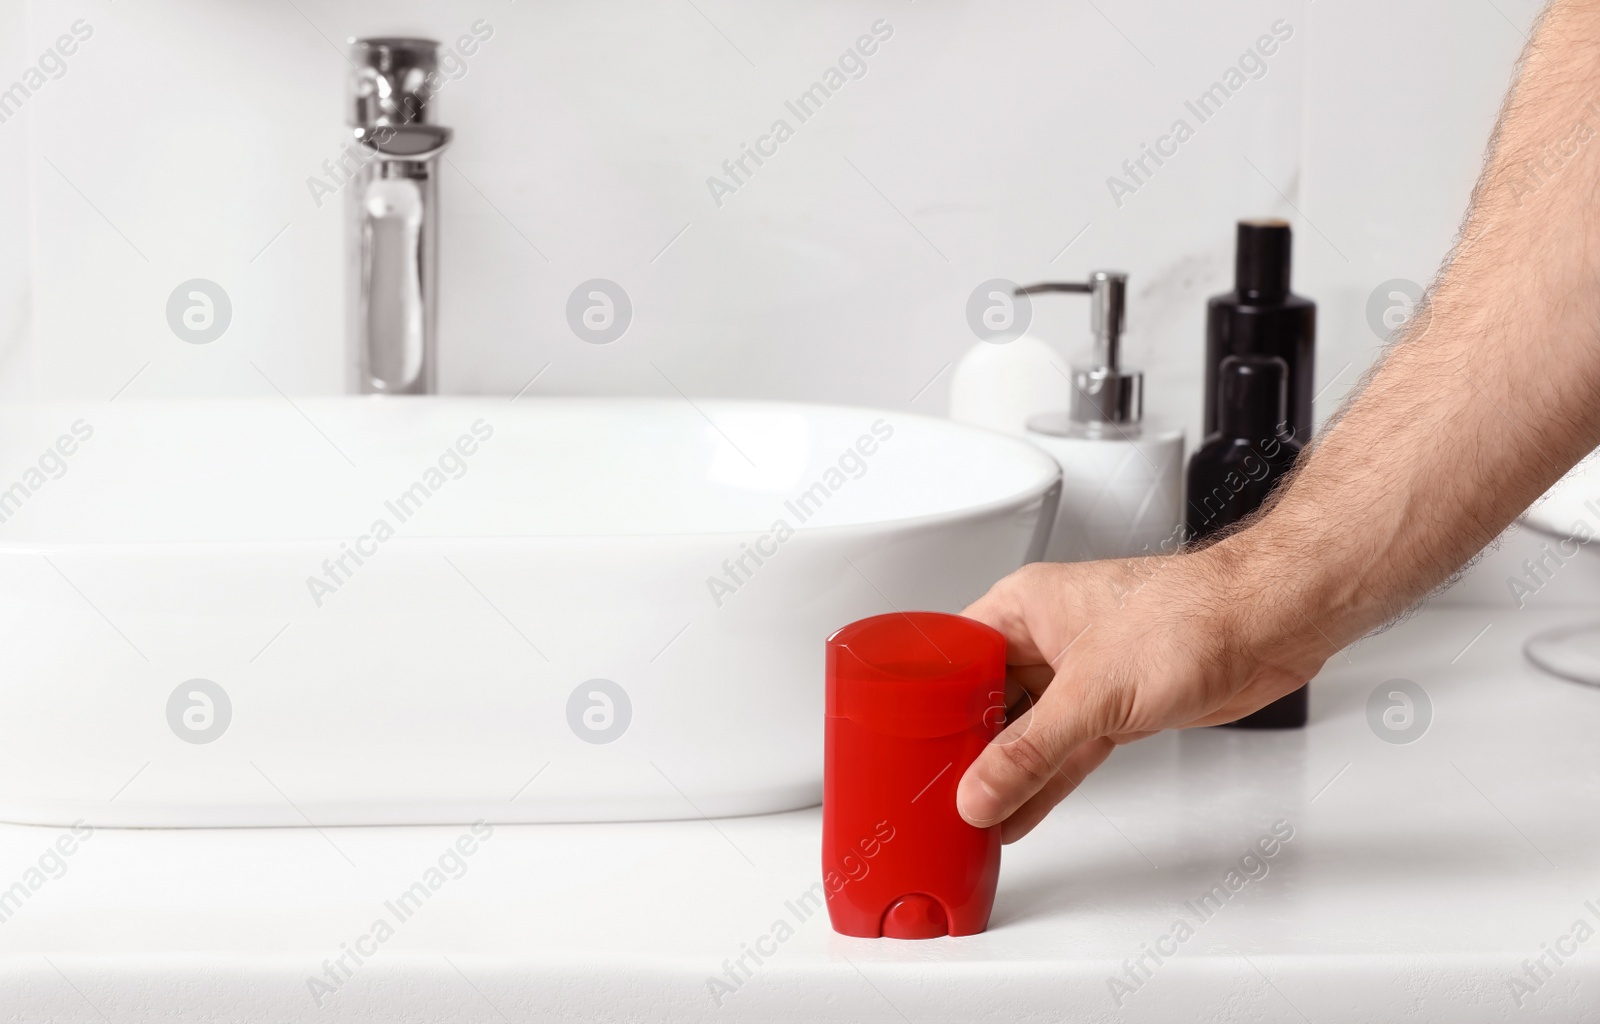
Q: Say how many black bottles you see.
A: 2